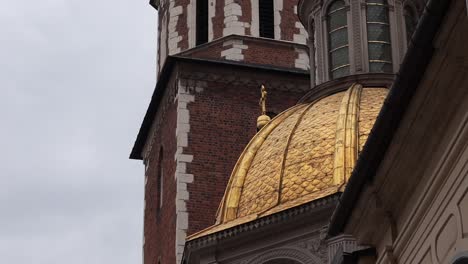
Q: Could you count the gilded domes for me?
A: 1